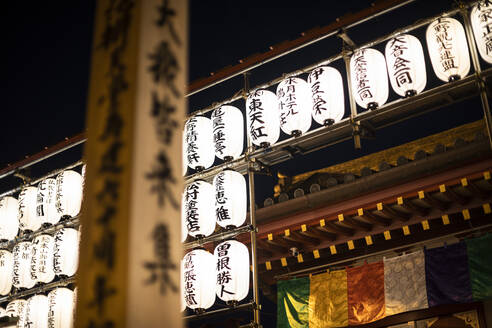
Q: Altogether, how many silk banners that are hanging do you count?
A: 6